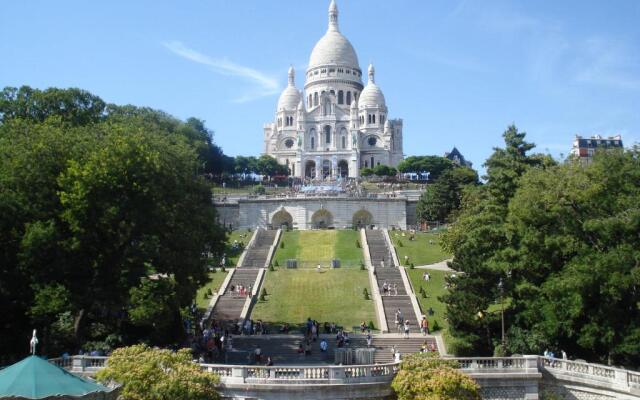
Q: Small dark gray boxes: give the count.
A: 2